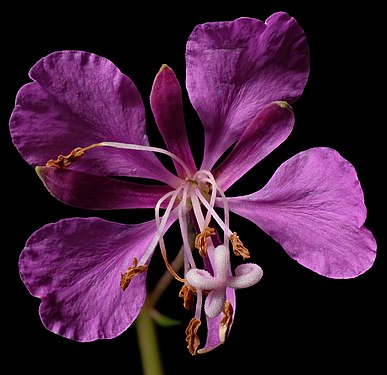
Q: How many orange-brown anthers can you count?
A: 7